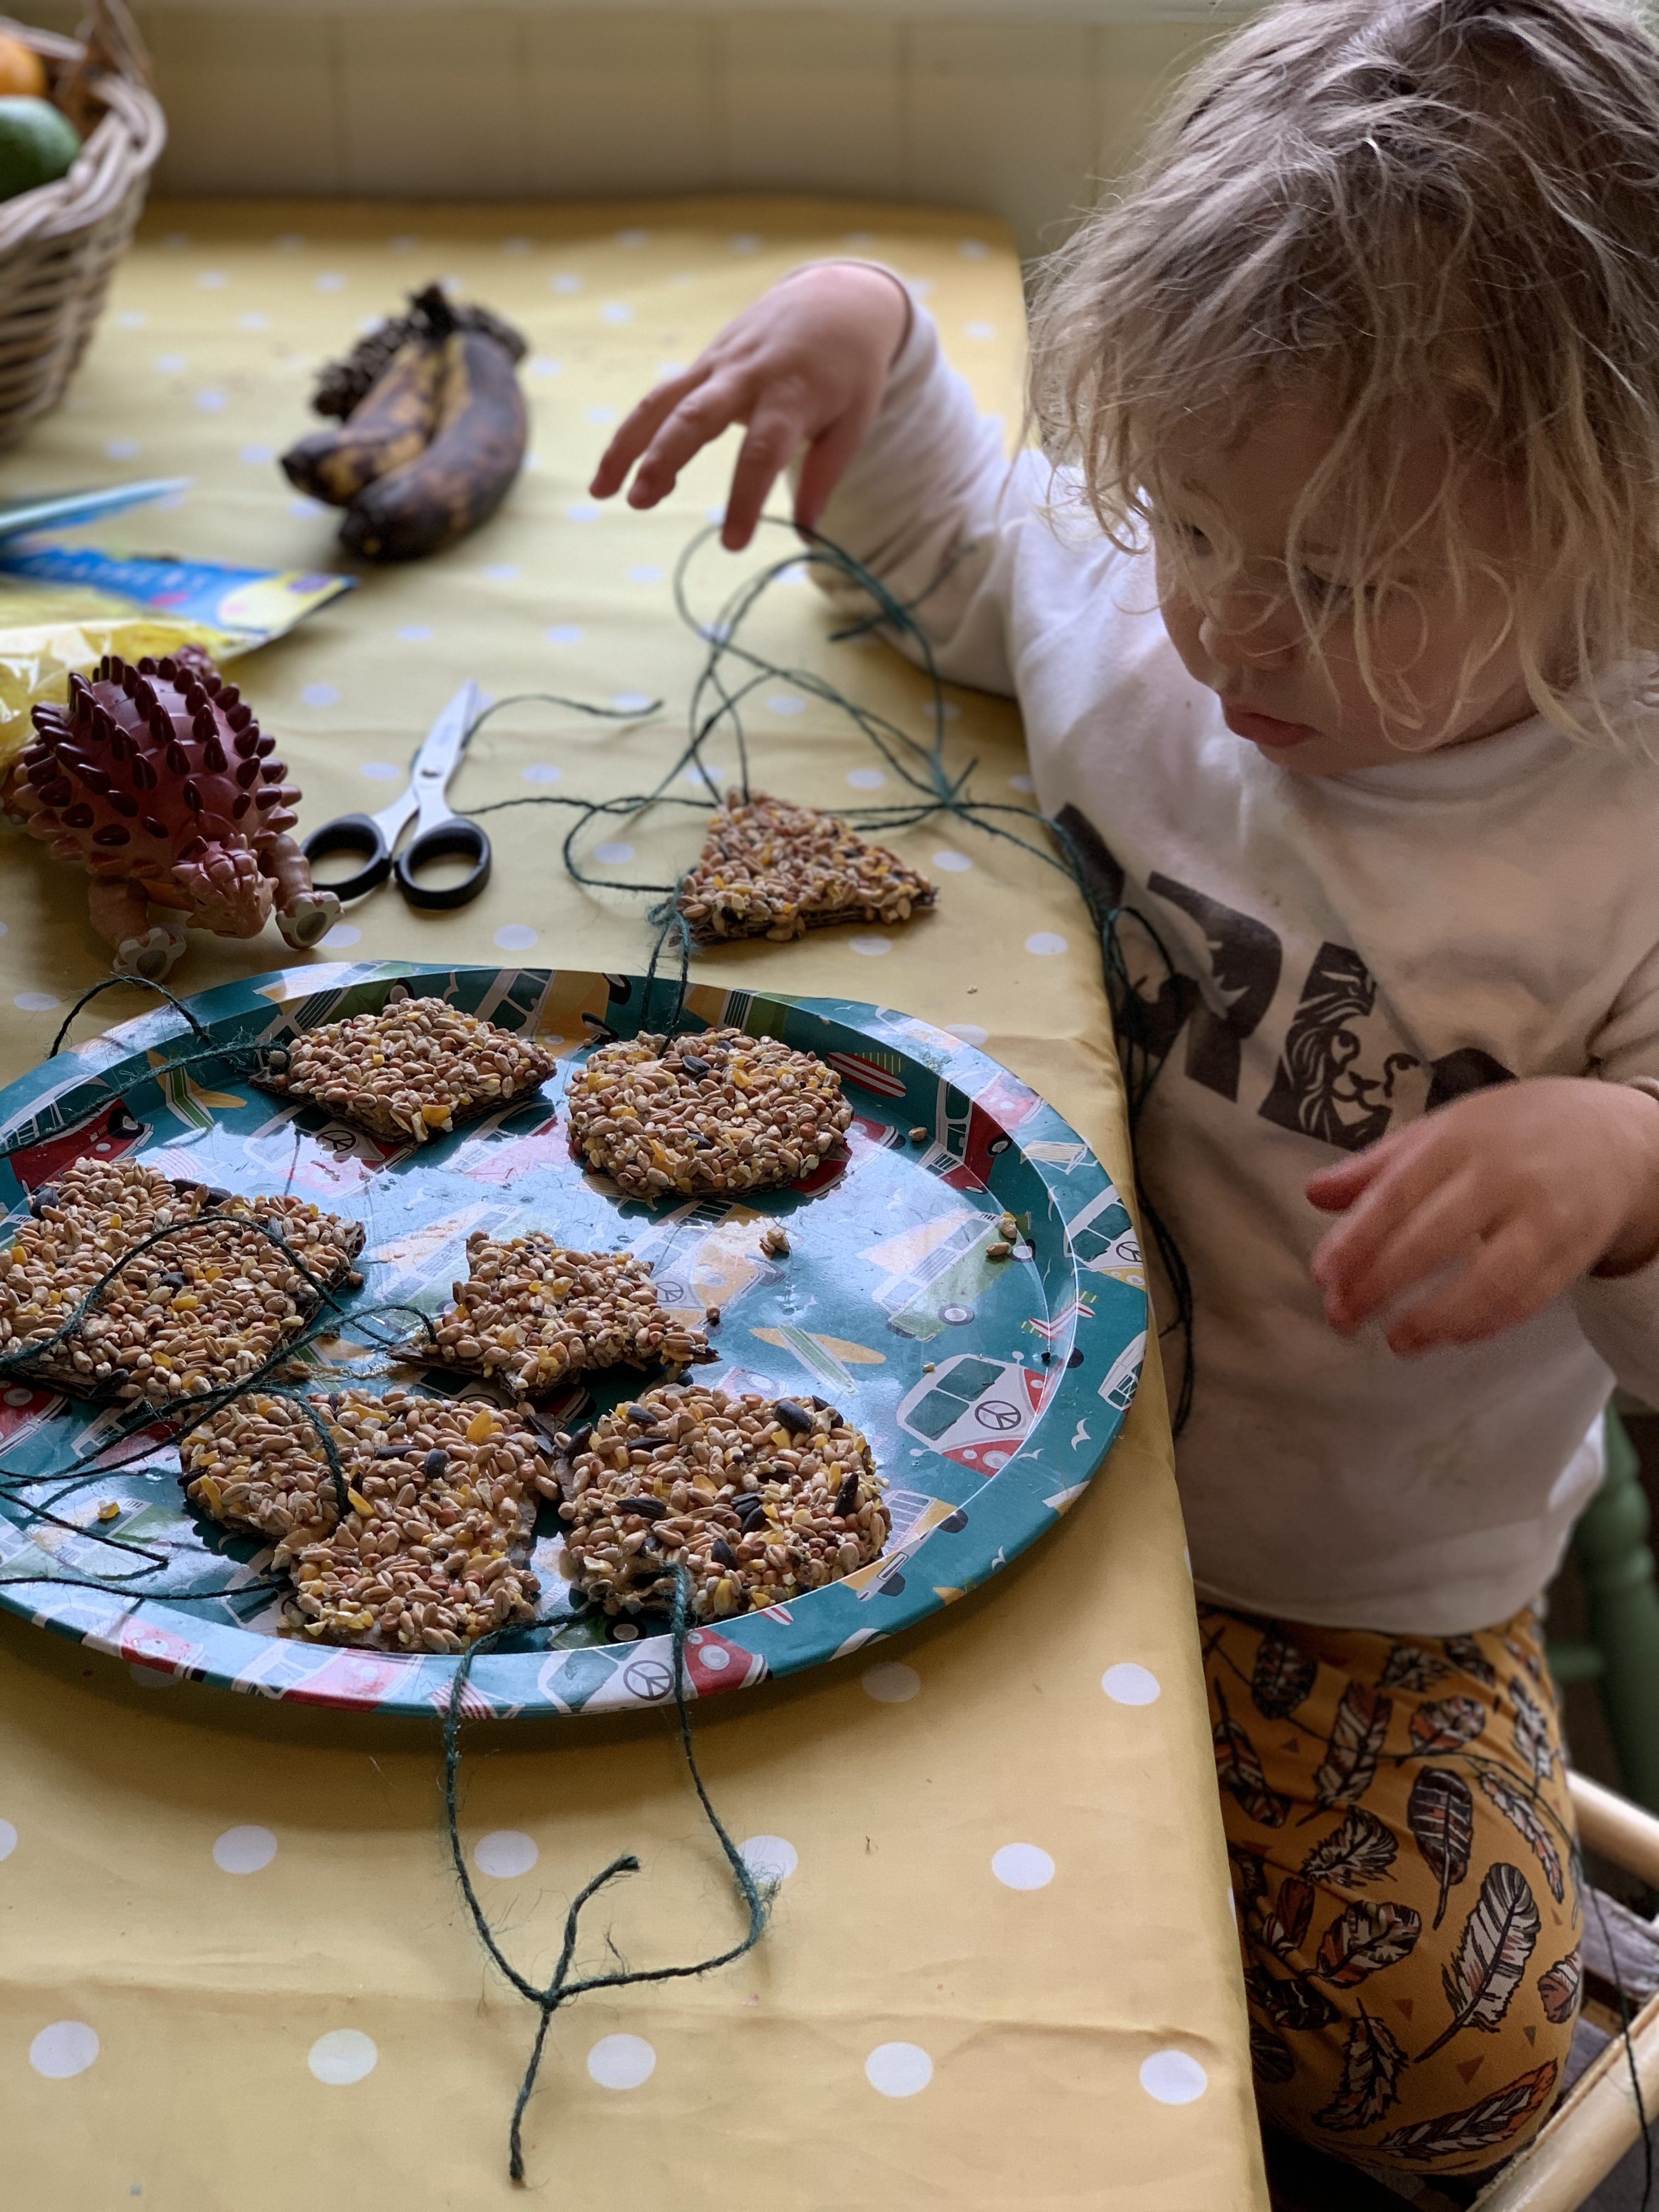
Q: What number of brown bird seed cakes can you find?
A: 7